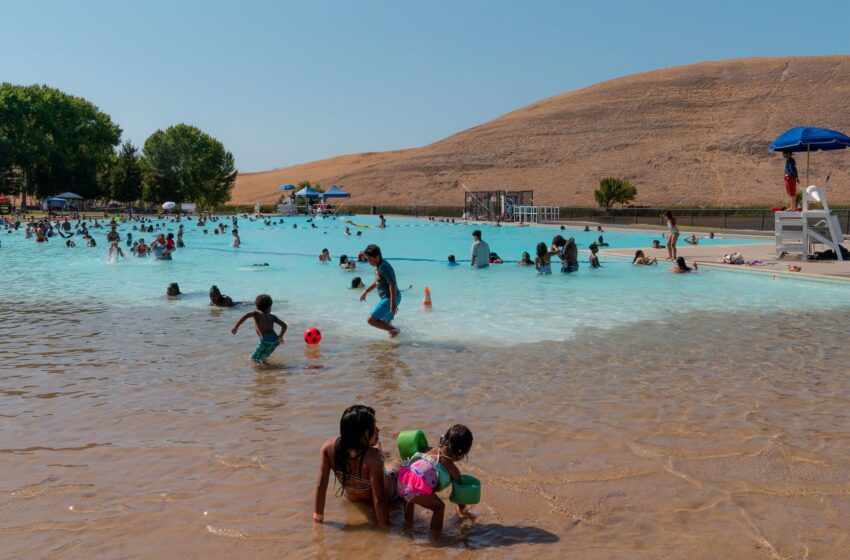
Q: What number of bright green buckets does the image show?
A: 2